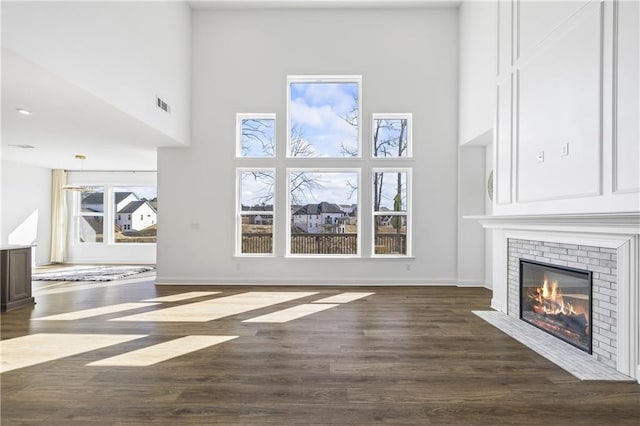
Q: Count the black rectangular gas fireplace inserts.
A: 1